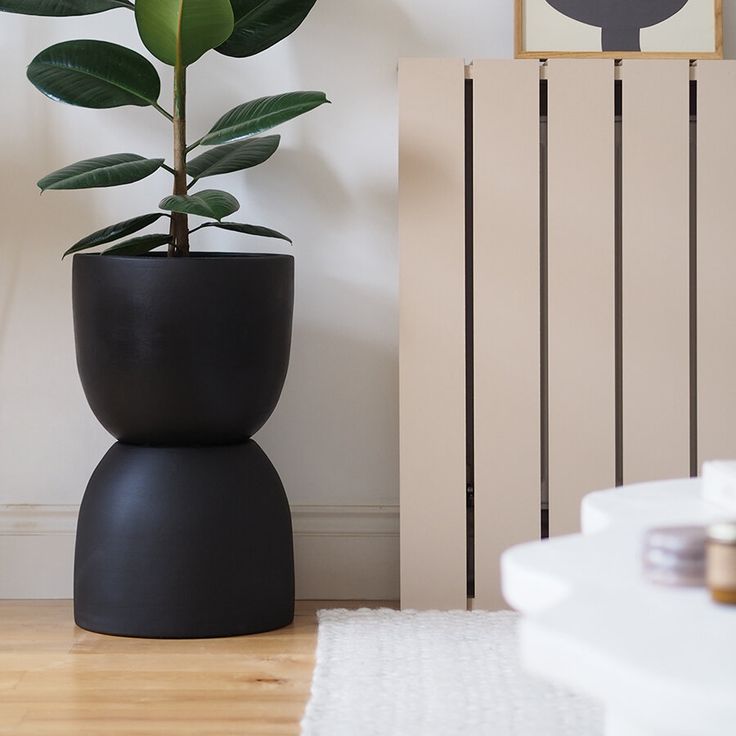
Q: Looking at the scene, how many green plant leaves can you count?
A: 11